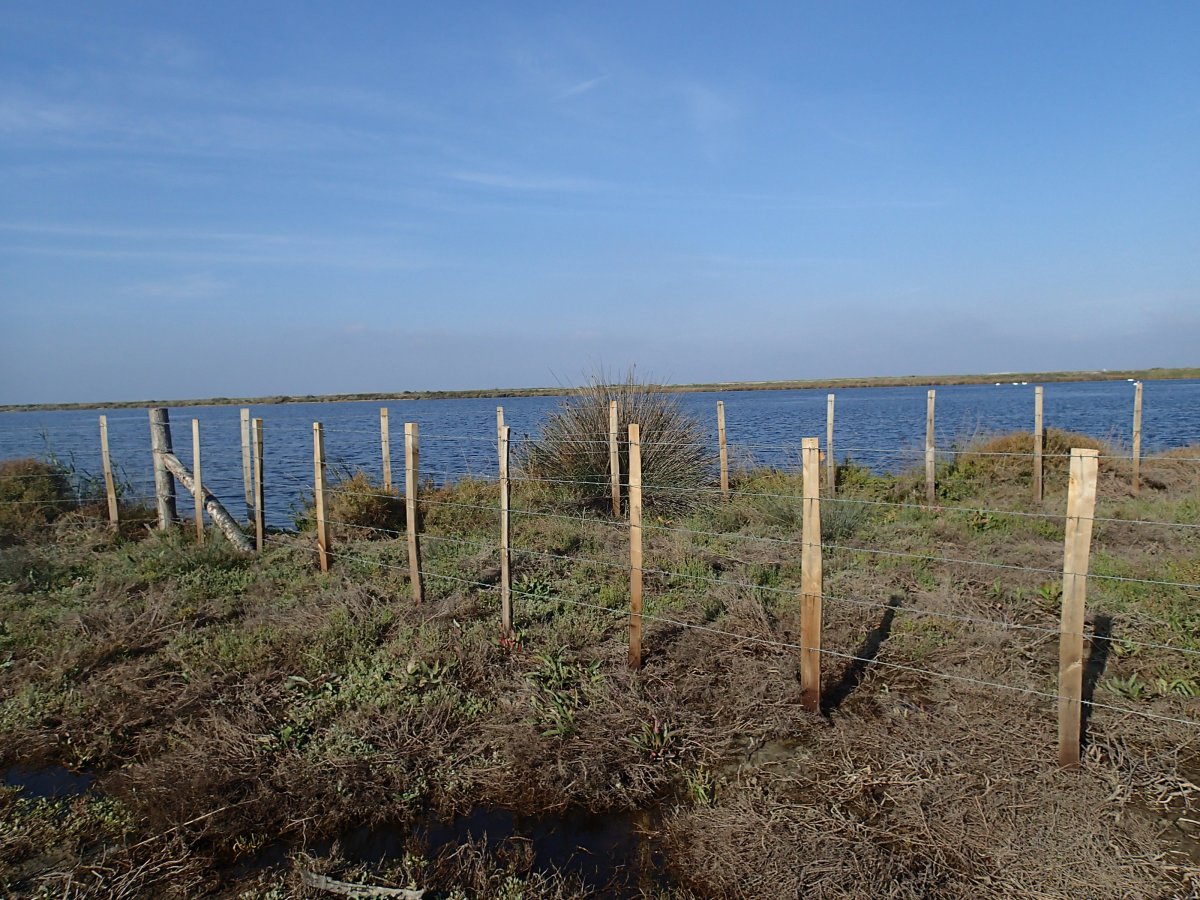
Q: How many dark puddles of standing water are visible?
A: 2